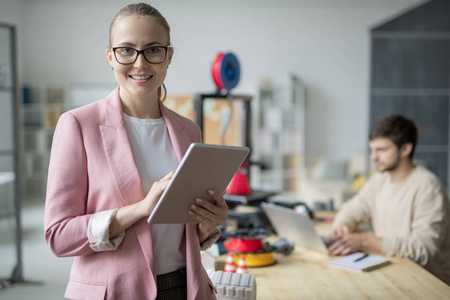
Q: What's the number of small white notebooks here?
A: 1